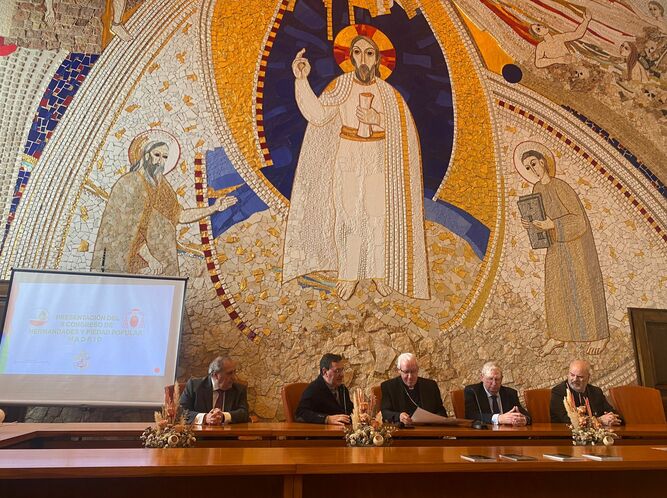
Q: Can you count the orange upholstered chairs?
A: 6